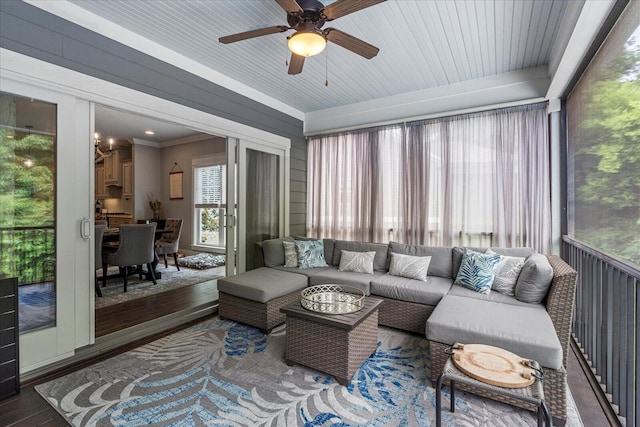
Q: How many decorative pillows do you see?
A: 6